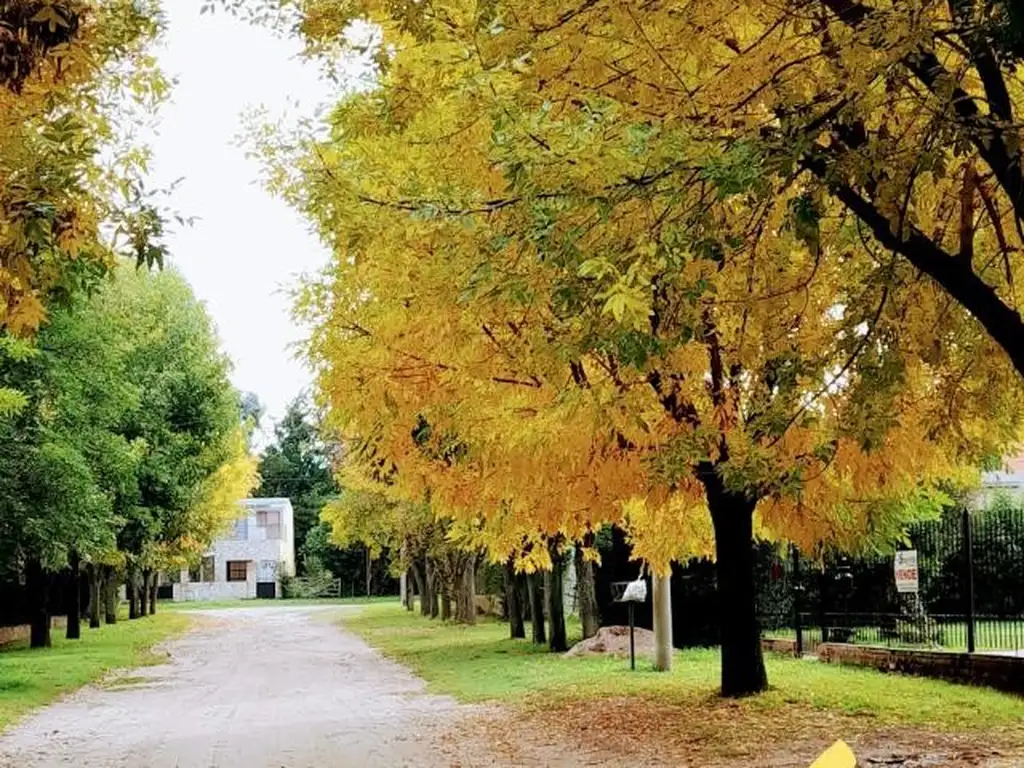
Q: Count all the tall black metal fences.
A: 1